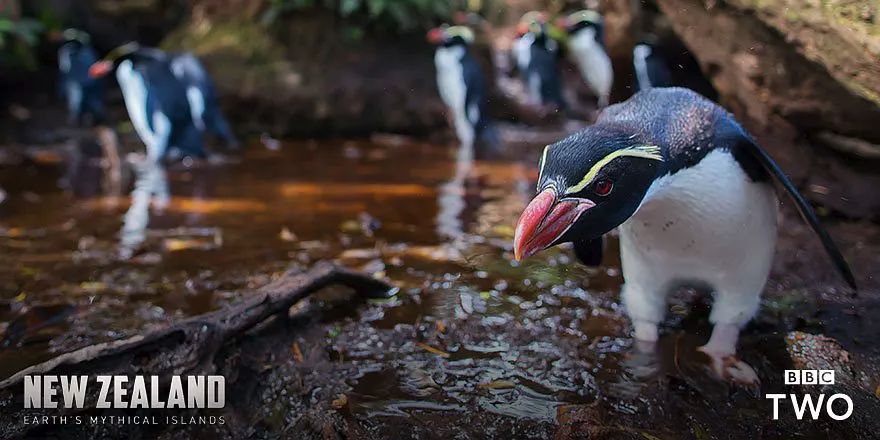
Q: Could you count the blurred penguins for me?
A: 7